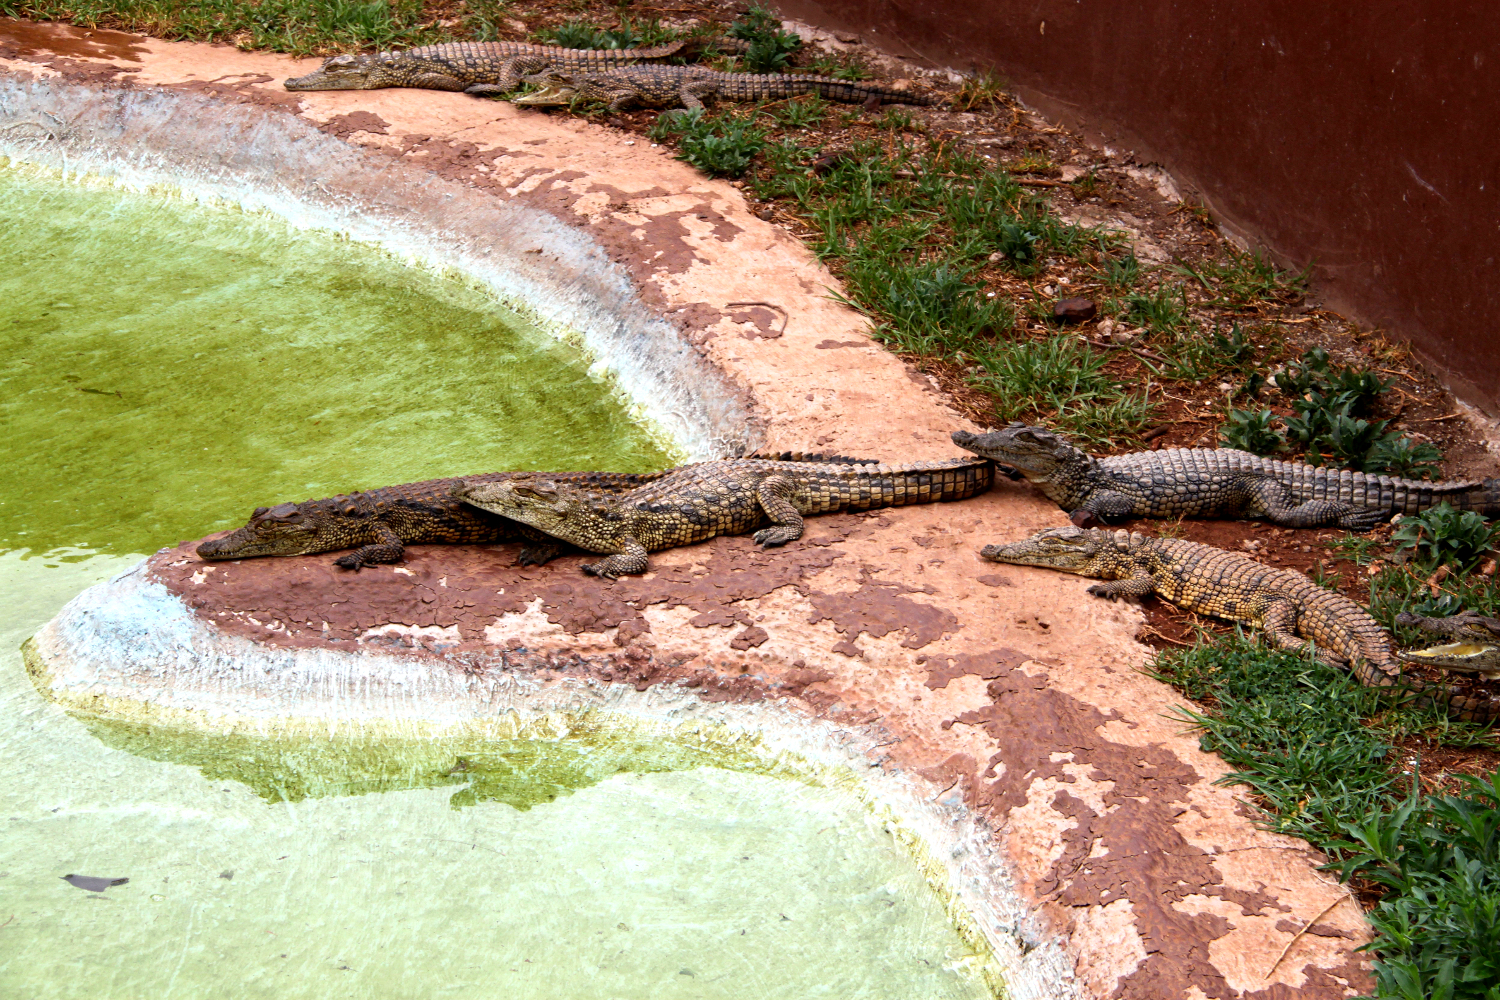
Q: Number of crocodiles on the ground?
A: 7